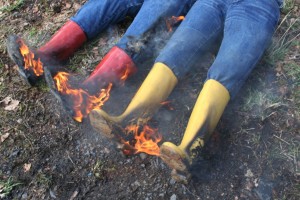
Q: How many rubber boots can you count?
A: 4